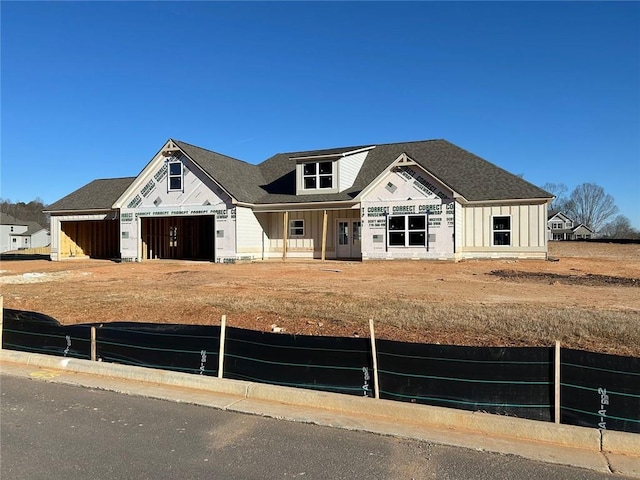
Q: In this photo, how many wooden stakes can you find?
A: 5